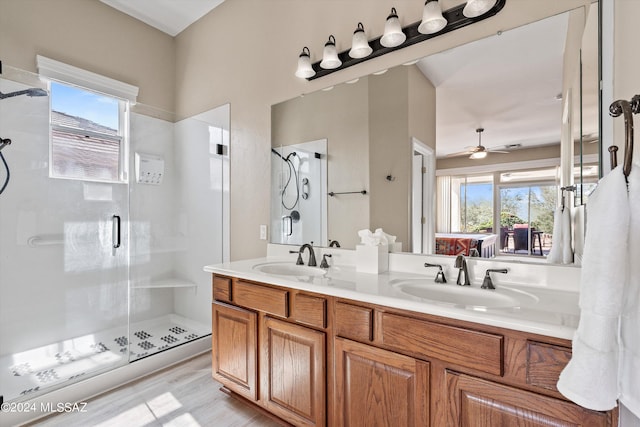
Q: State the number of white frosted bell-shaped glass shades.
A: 6